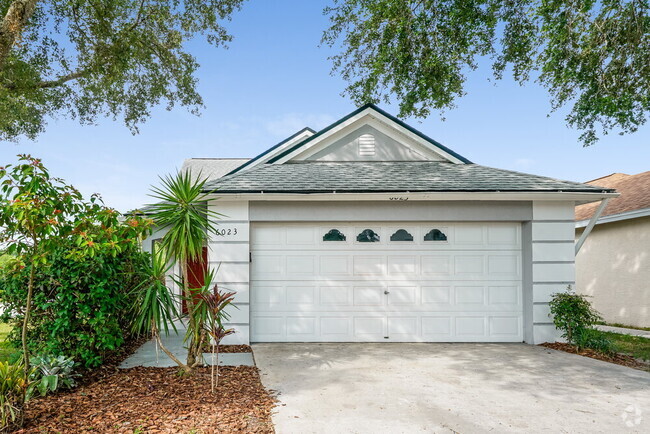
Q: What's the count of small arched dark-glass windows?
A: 4